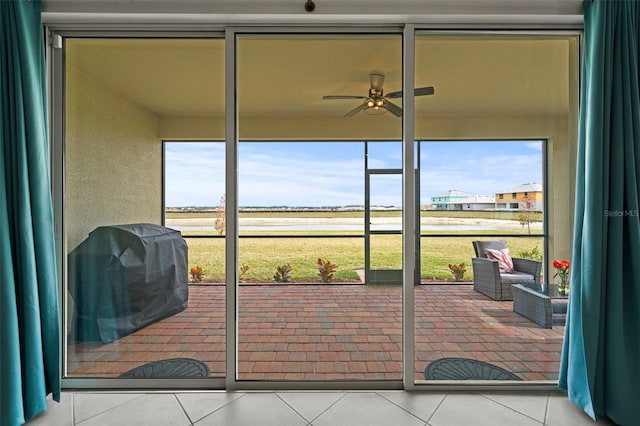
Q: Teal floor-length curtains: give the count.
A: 2